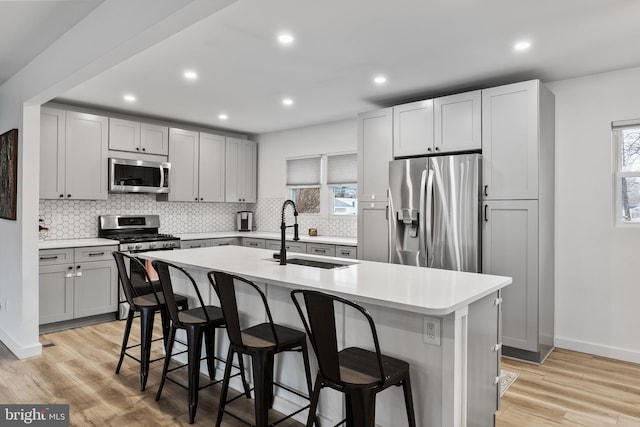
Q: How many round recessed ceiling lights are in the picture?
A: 7